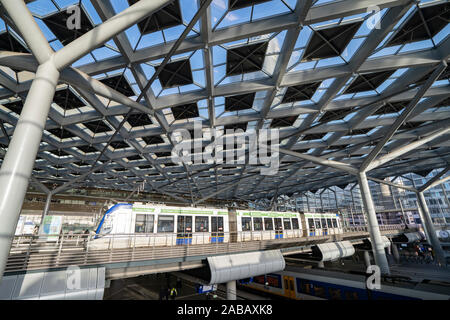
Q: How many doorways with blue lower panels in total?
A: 5